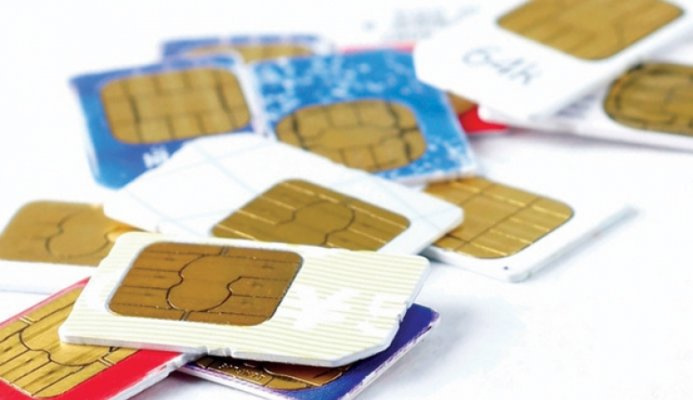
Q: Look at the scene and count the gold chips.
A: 12